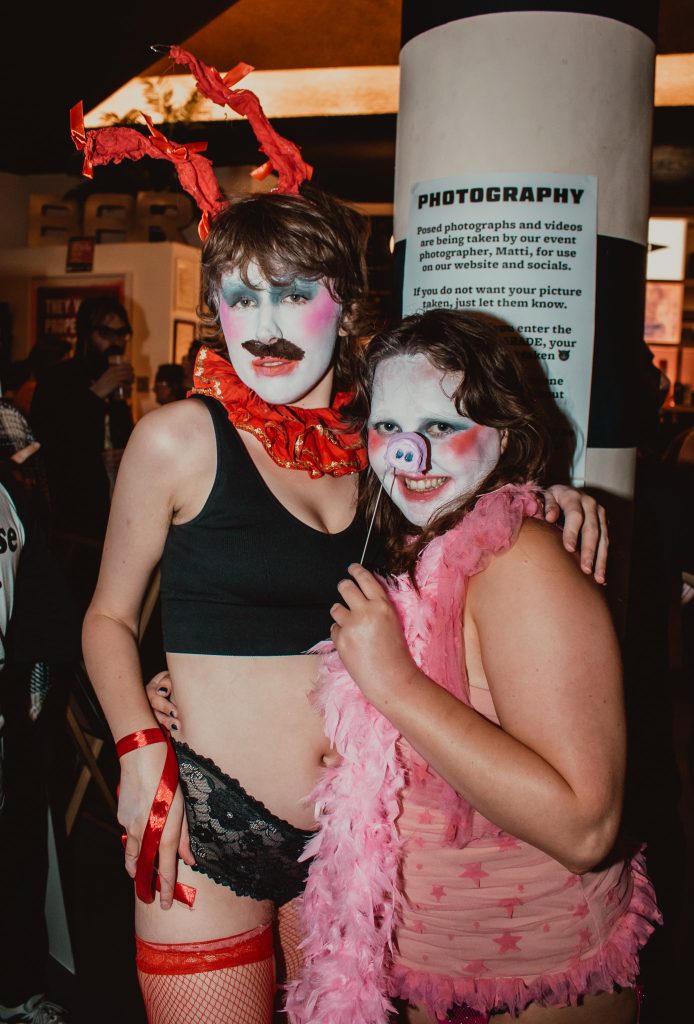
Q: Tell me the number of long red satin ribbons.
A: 1